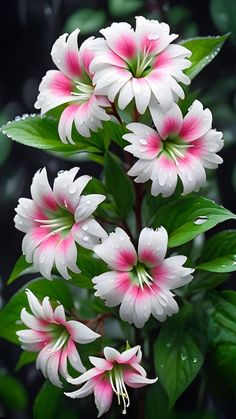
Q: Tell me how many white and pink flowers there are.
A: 7